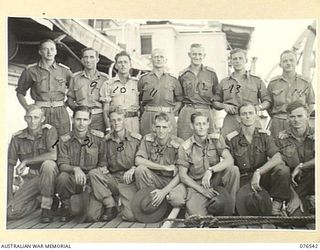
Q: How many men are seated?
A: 7